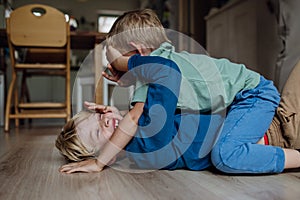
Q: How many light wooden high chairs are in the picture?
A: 1